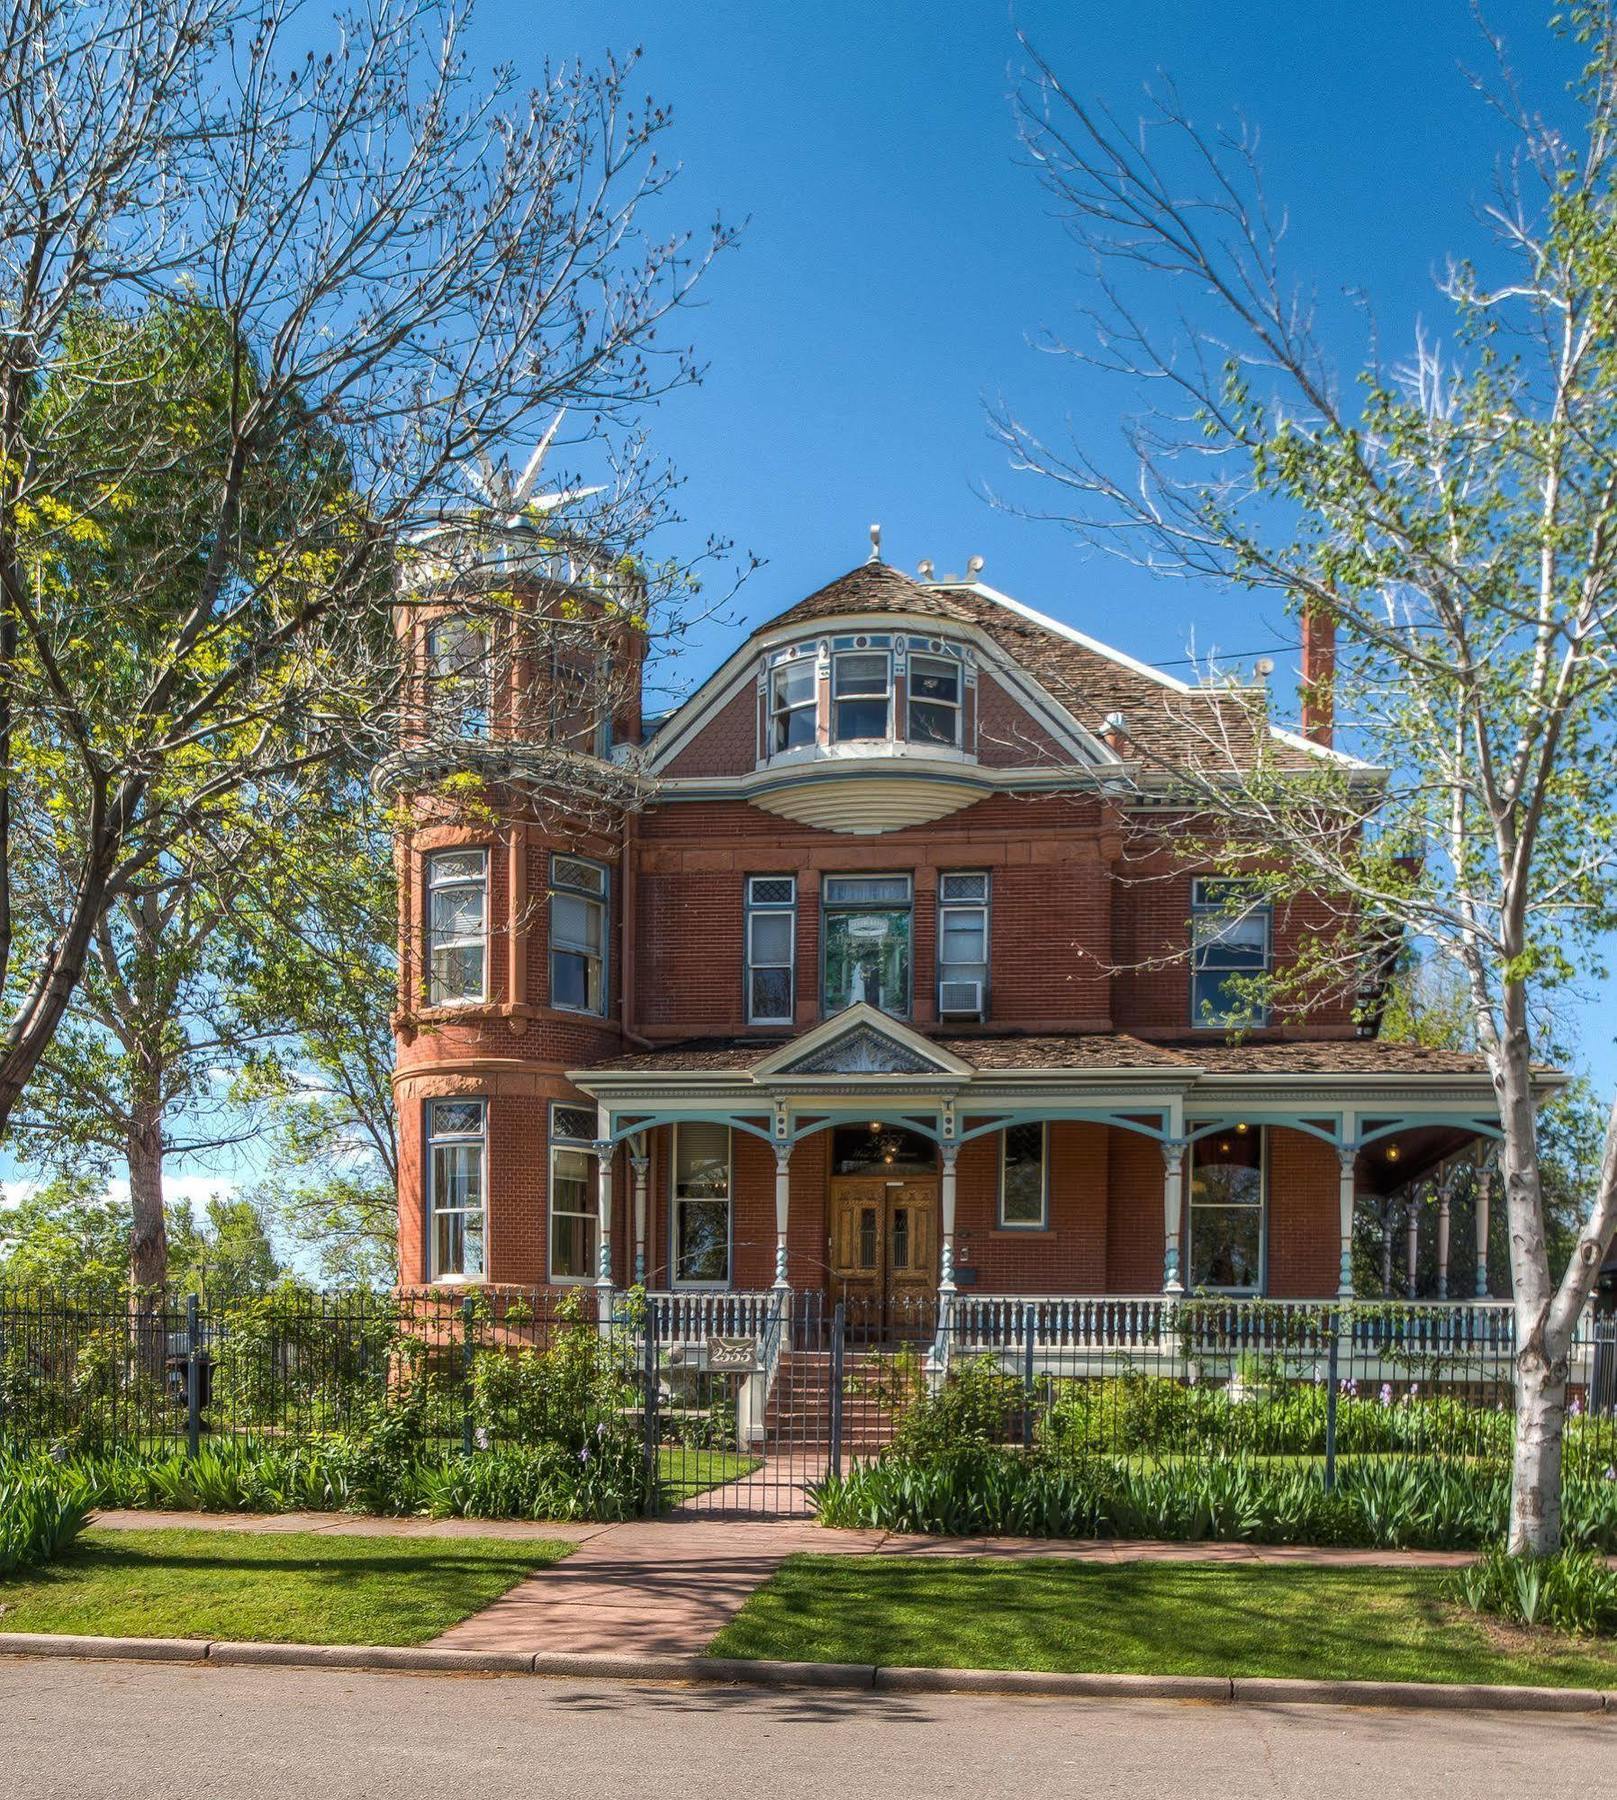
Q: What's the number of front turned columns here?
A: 5